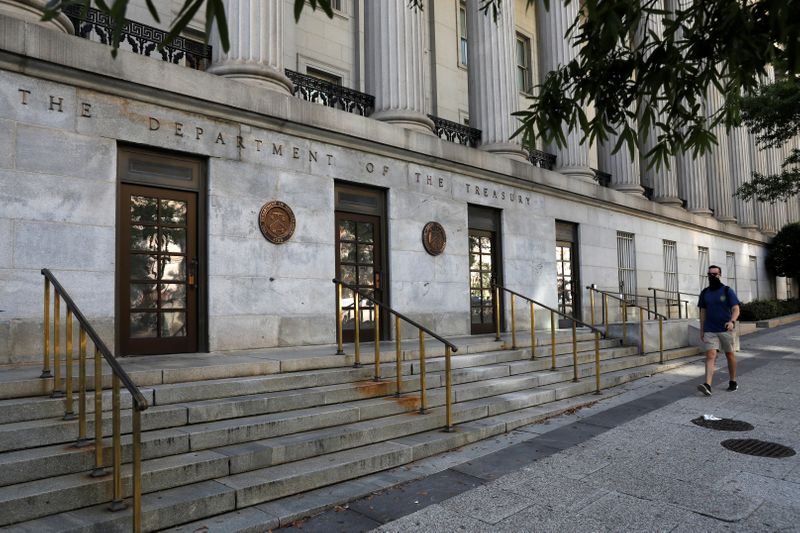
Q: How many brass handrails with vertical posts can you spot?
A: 4